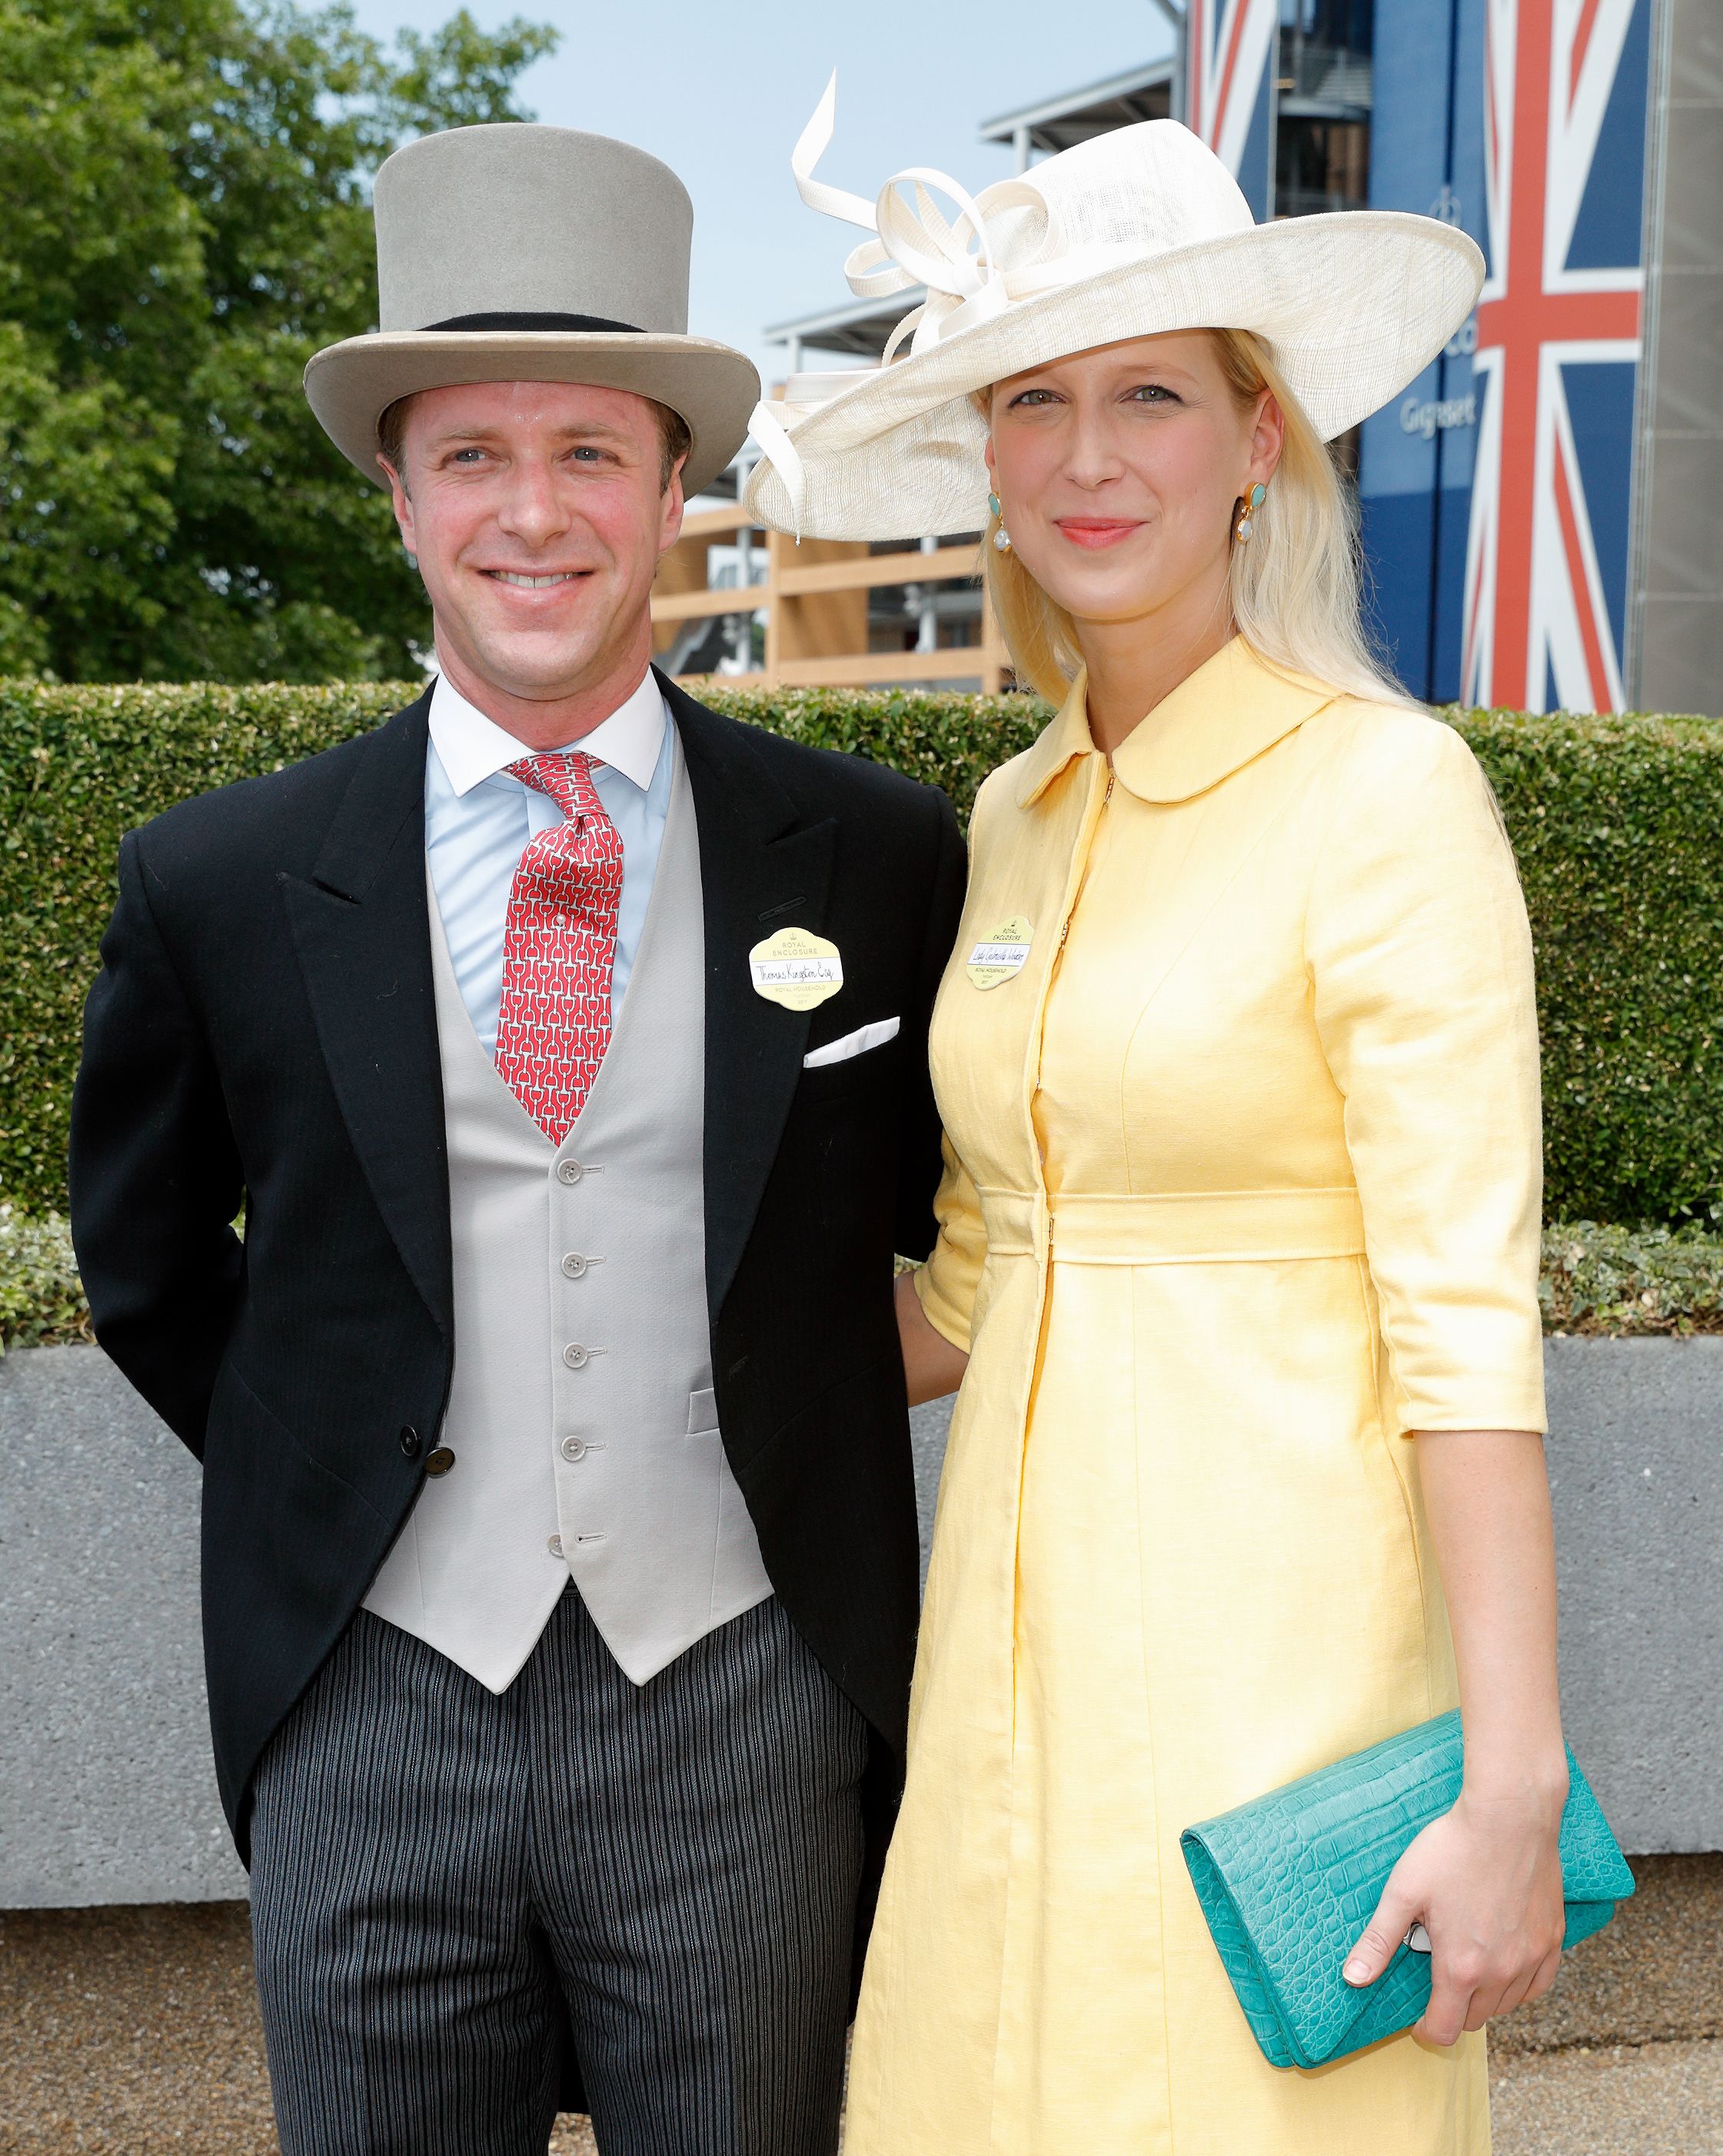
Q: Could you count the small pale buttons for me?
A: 5